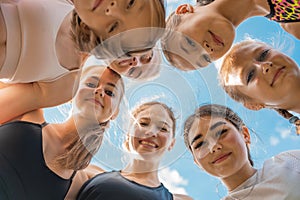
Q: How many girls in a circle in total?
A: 7